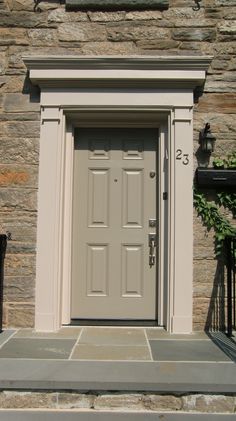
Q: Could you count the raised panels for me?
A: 6